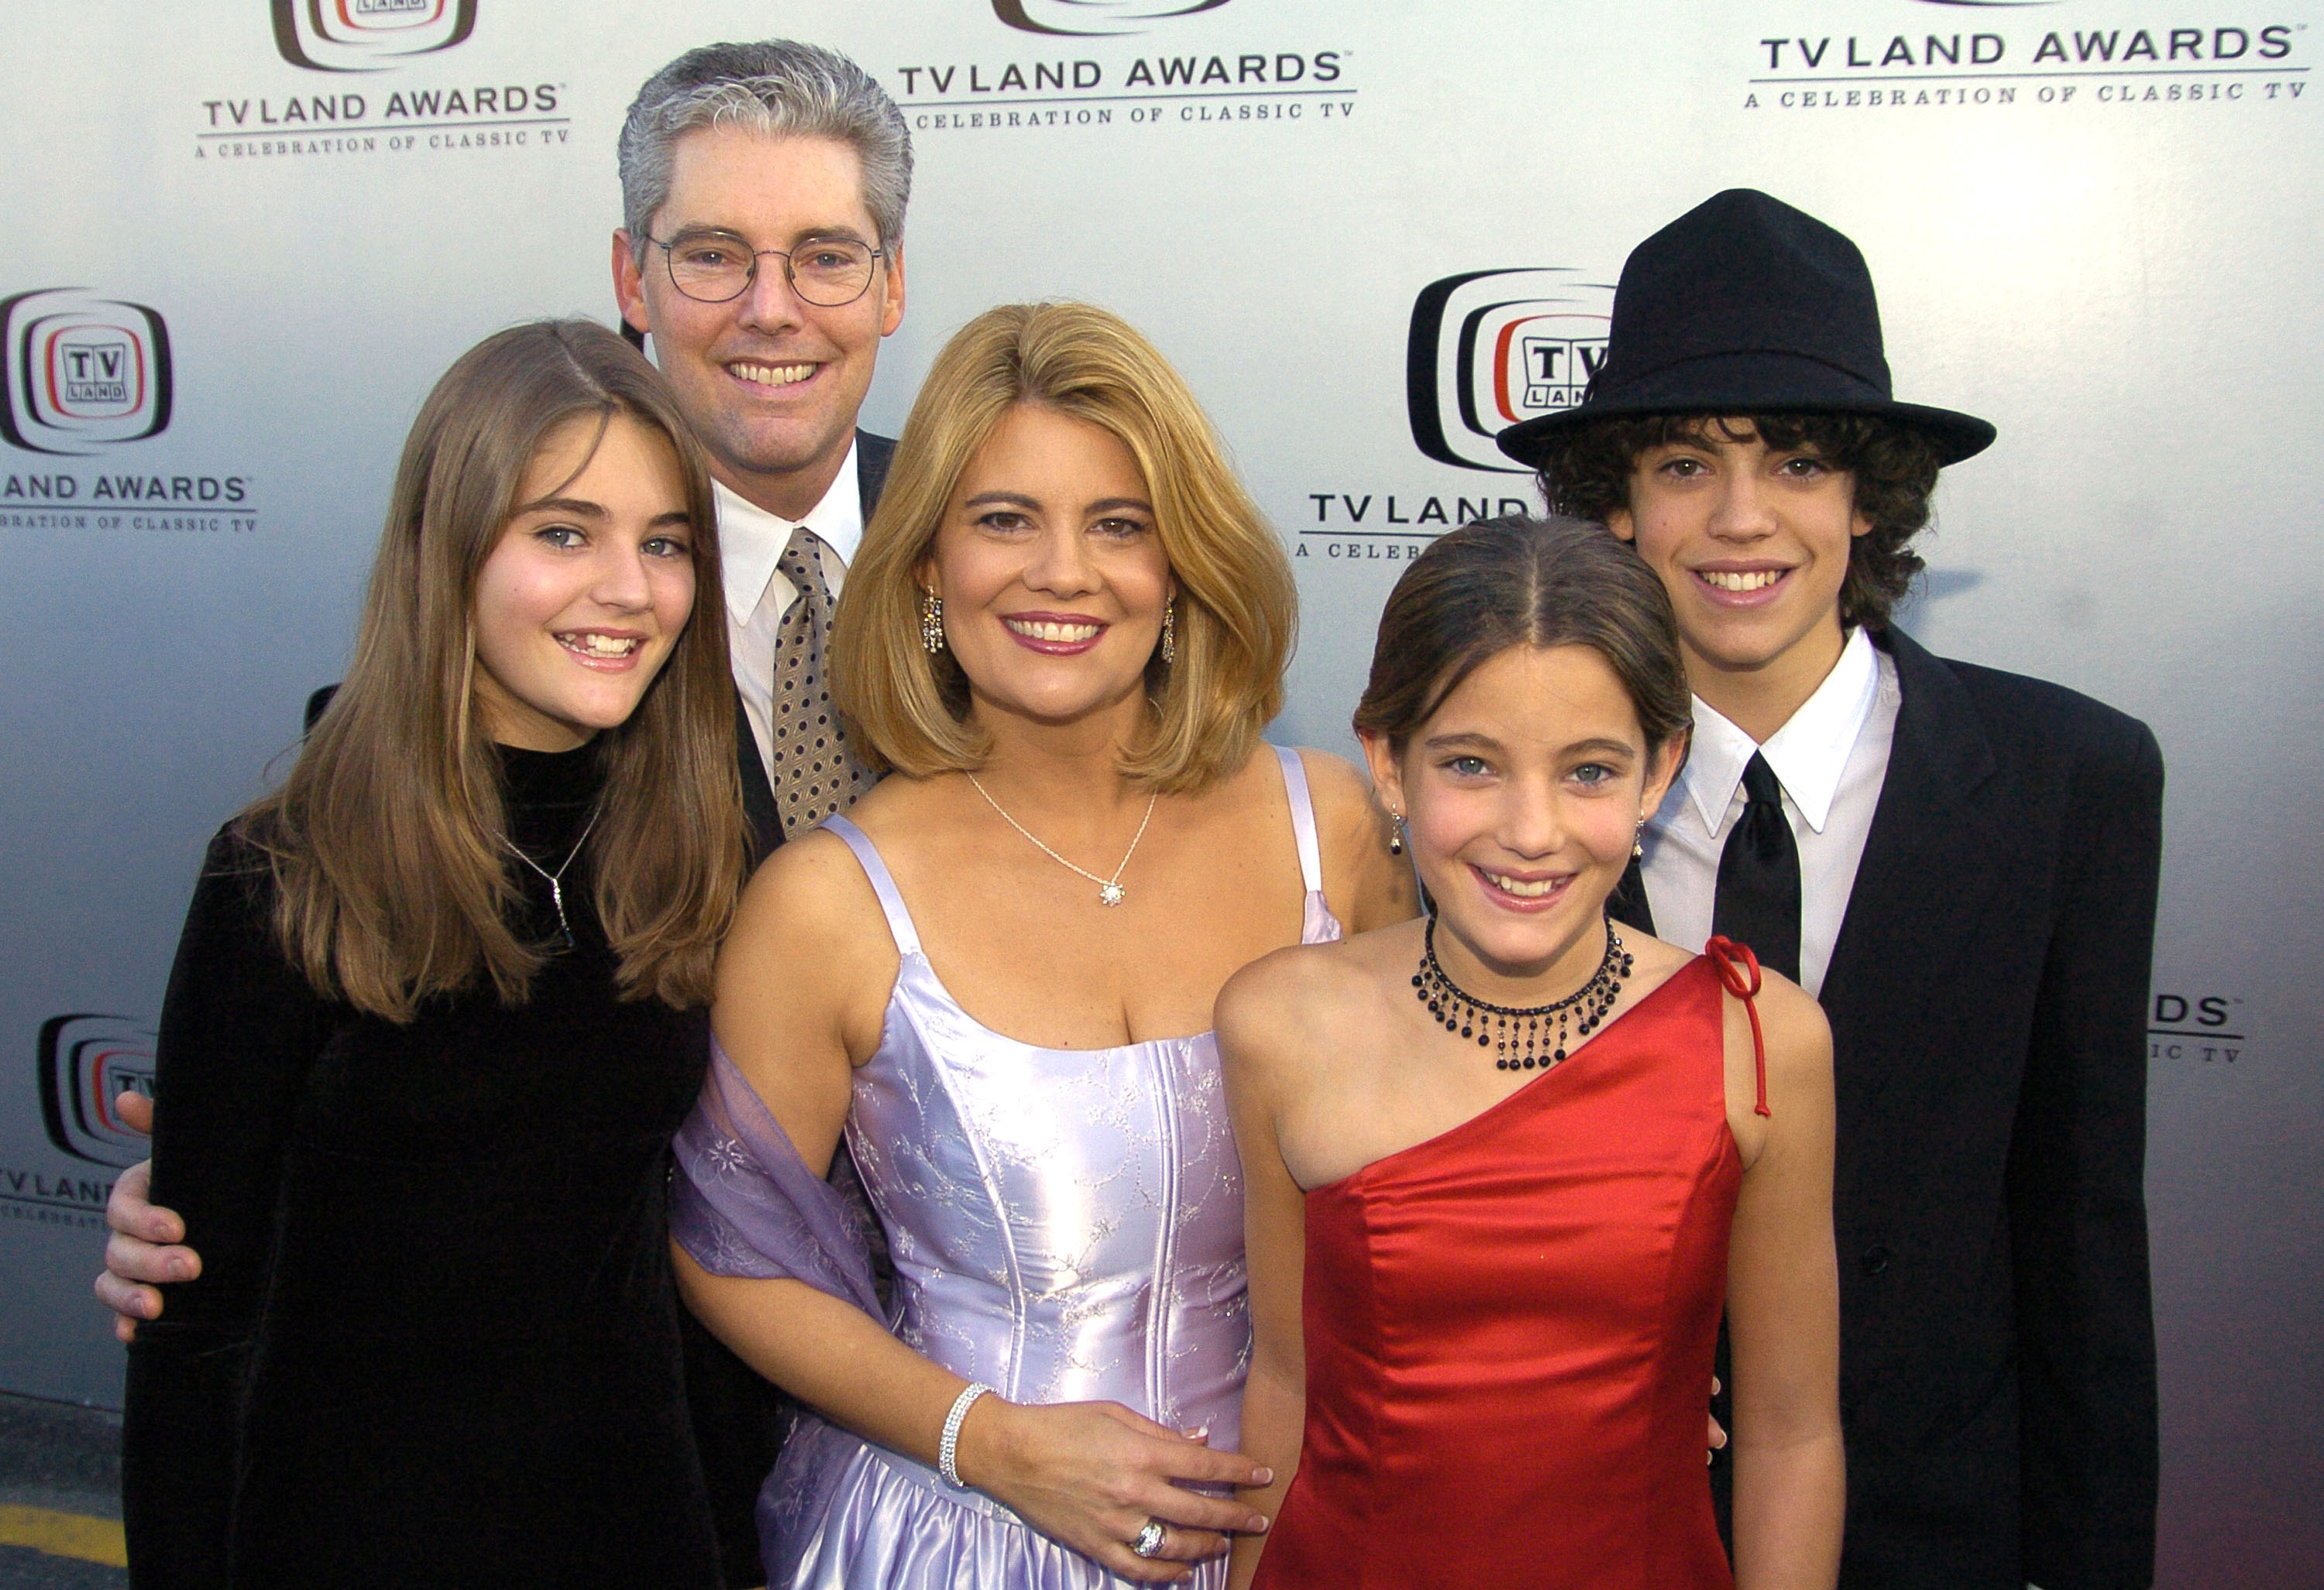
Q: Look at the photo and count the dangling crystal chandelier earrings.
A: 2